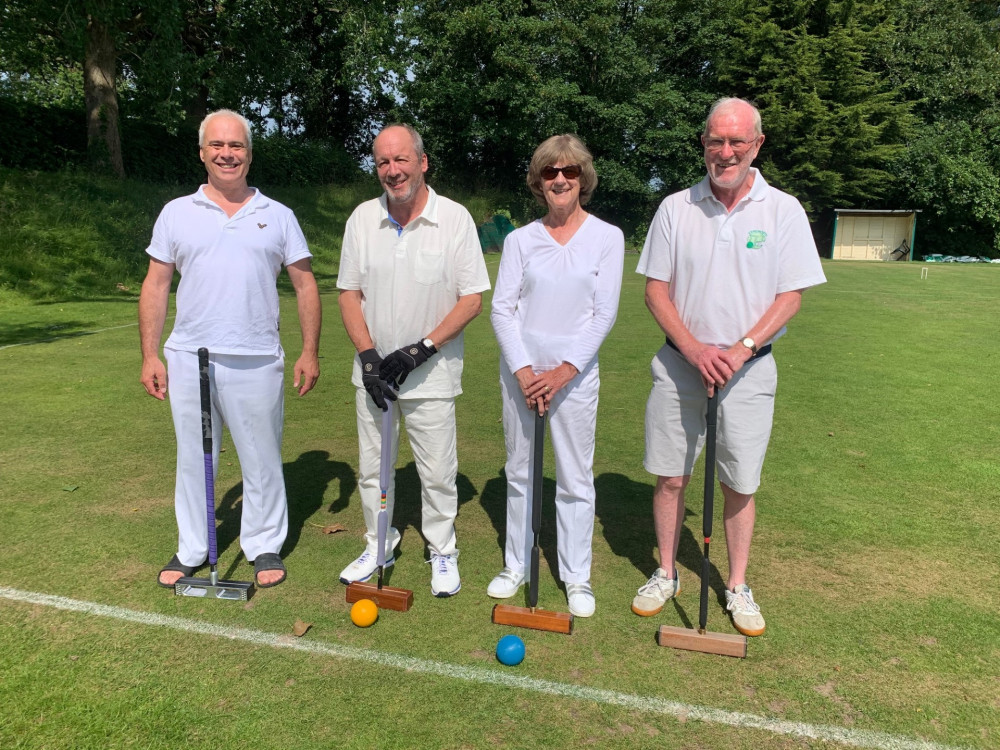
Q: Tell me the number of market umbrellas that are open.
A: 0